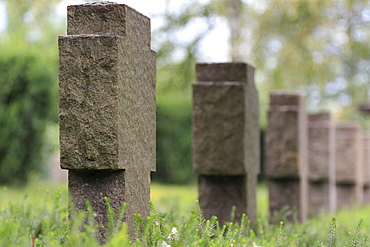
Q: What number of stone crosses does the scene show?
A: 6